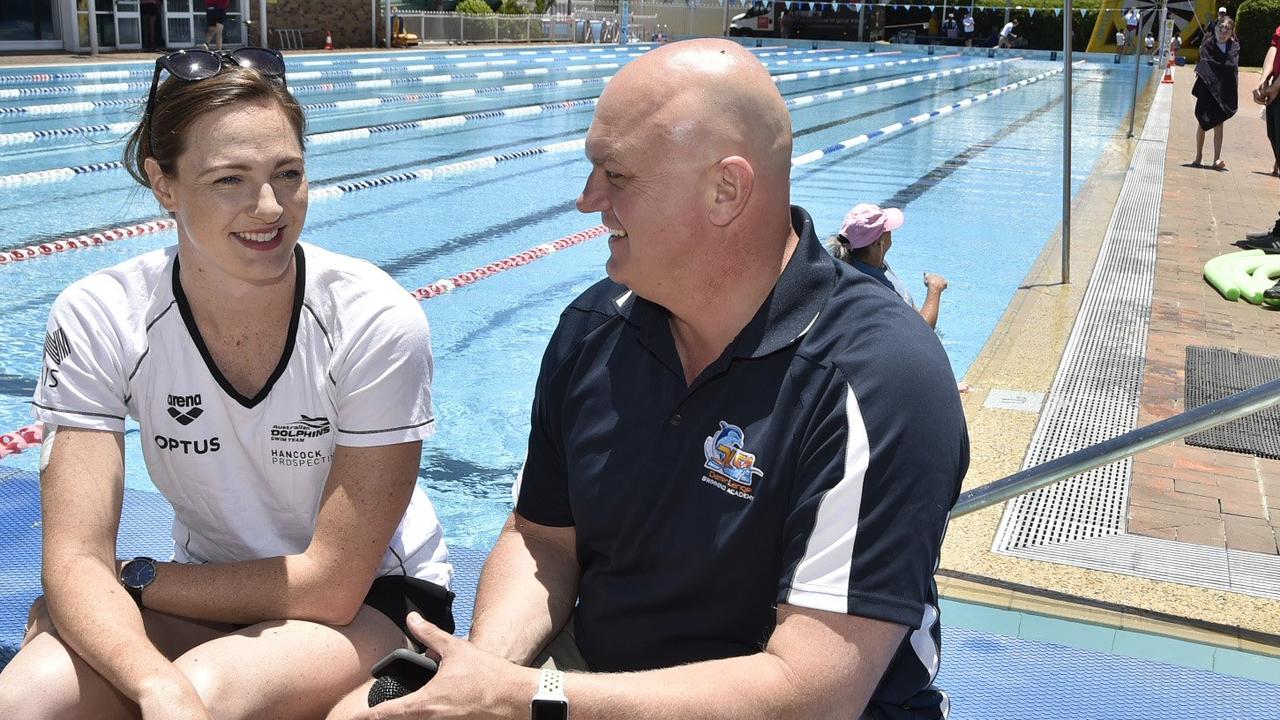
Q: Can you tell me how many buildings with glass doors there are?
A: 1